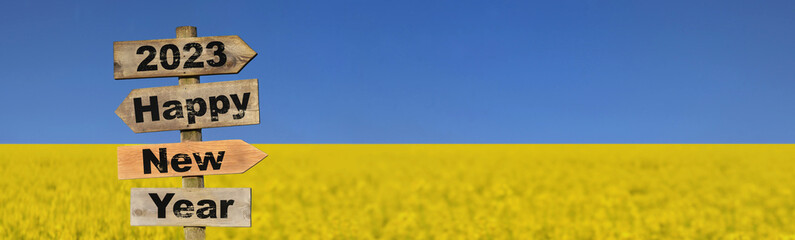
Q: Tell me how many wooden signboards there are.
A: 4